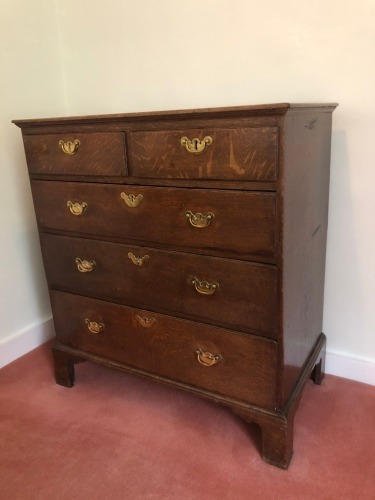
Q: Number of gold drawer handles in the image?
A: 8